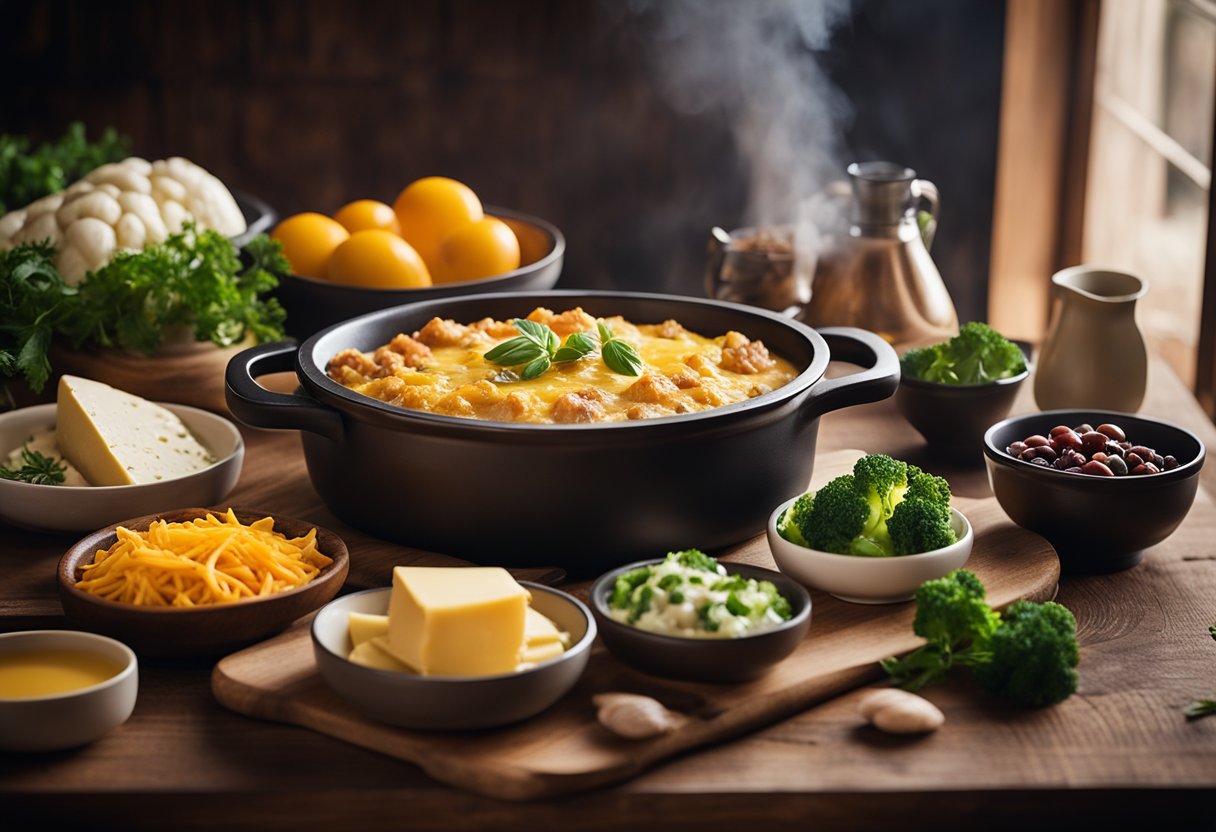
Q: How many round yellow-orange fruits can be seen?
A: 5